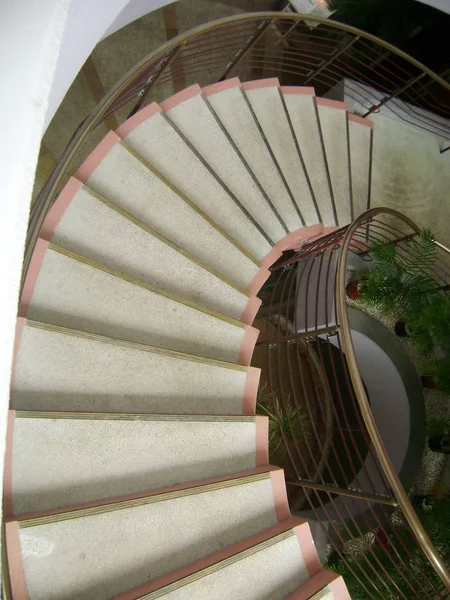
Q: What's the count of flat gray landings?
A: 1